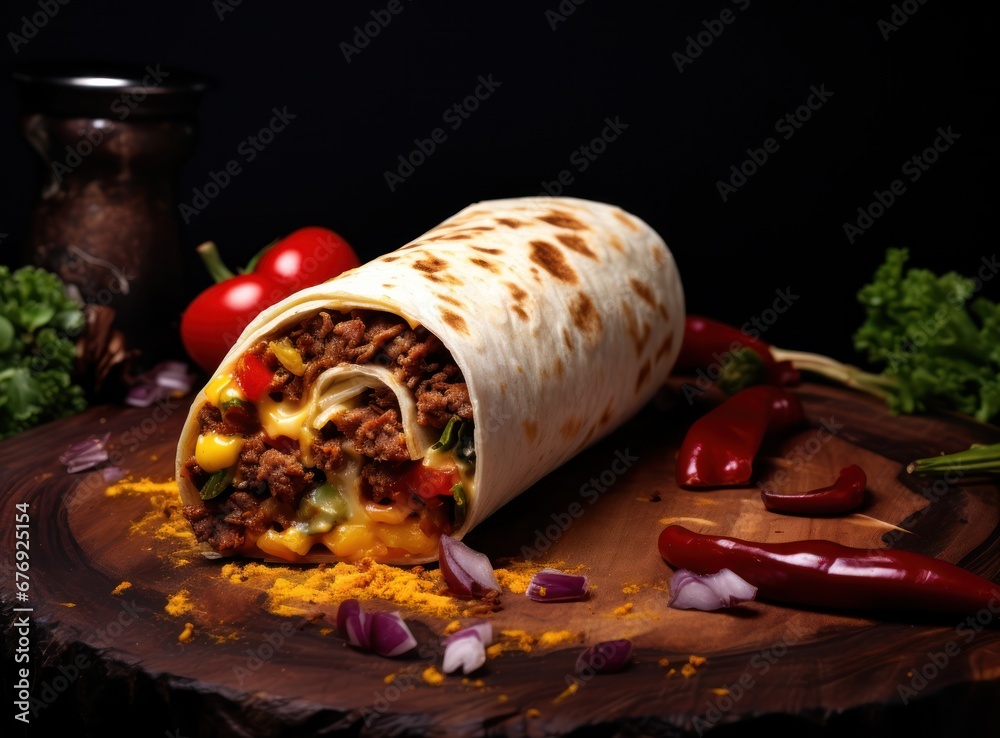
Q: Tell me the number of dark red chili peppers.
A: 4